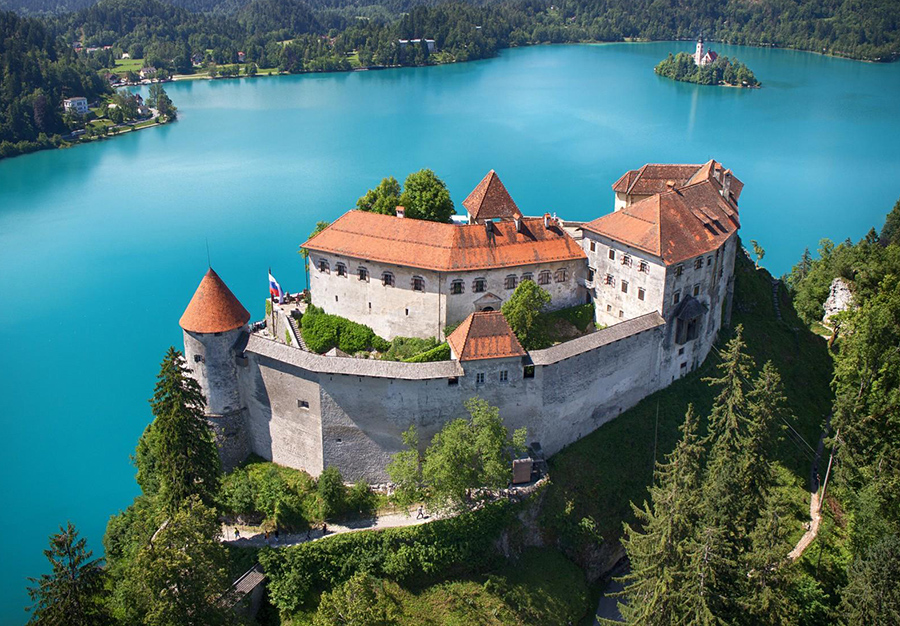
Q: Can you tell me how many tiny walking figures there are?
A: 6